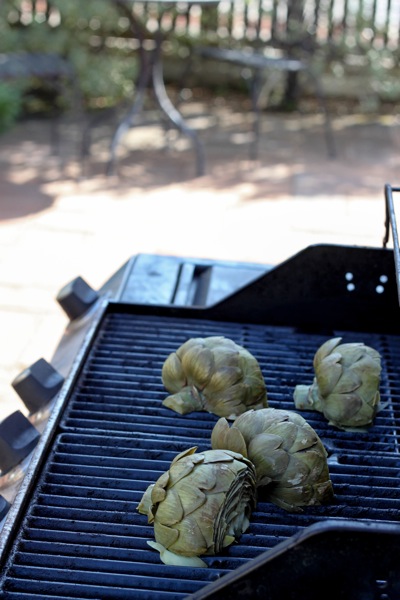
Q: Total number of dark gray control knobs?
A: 4